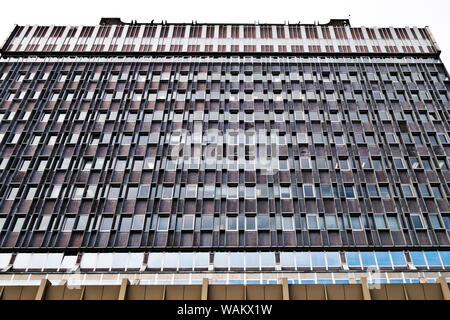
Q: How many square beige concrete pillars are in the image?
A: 6